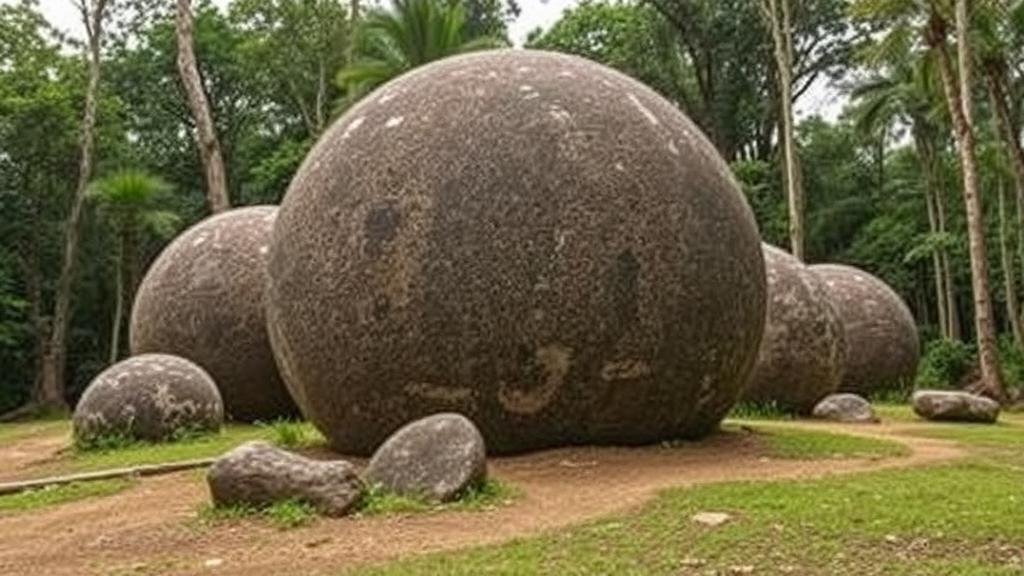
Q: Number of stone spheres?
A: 5